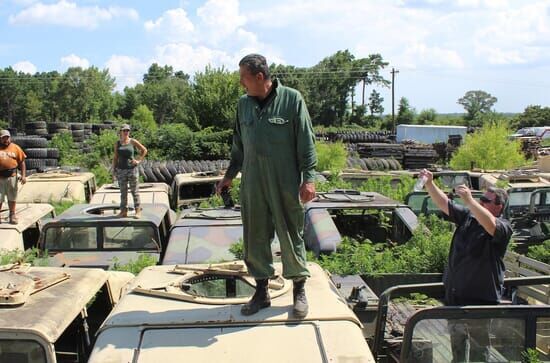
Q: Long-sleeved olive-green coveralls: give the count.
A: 1